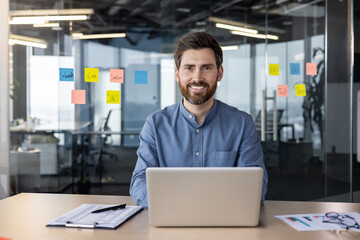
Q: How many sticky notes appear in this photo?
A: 11